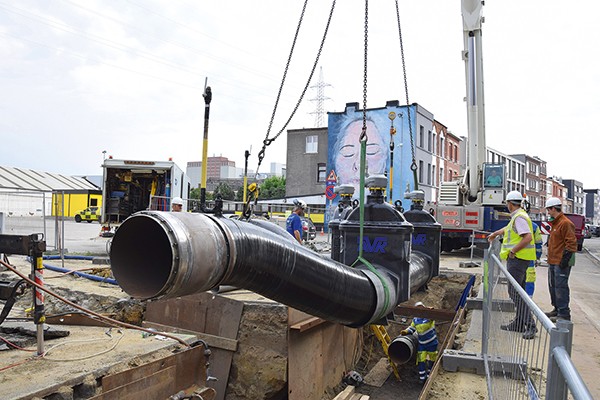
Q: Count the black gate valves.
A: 3